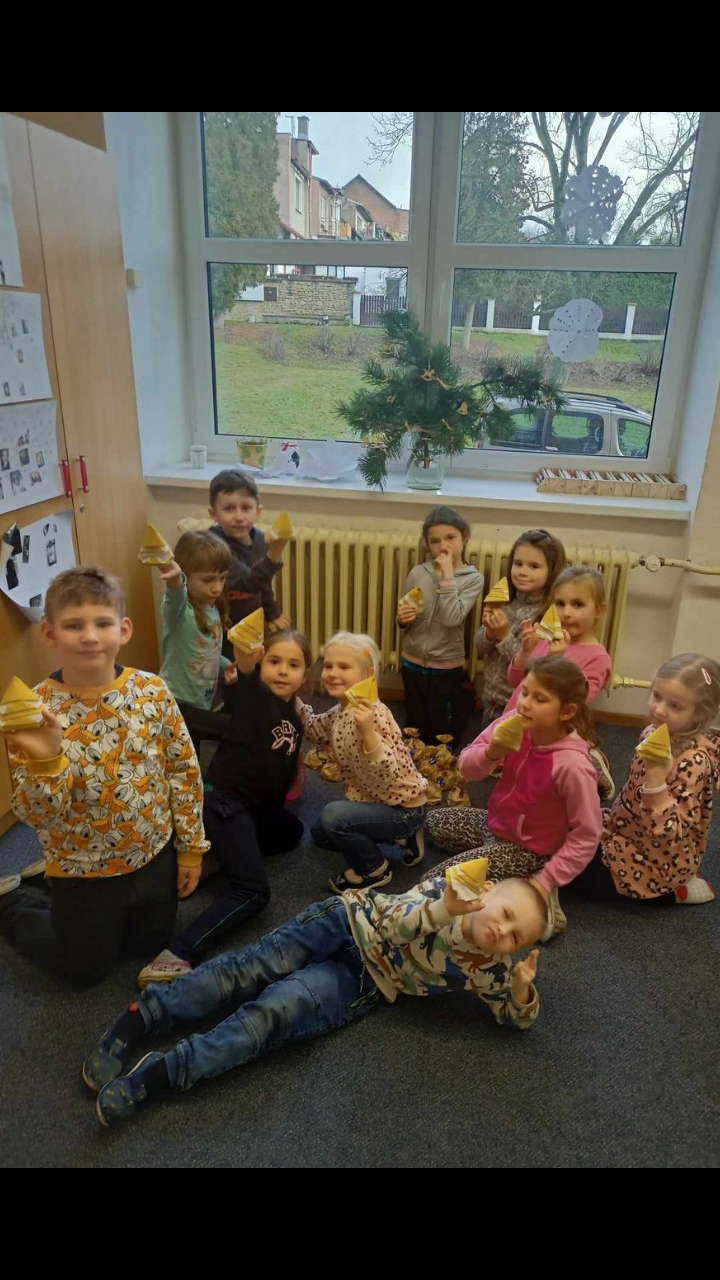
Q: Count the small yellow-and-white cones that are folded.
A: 11